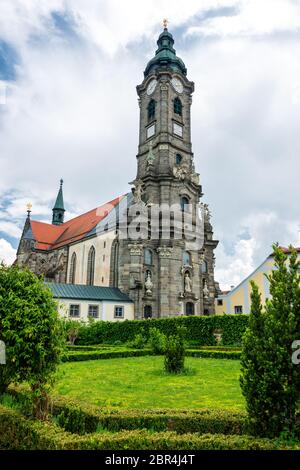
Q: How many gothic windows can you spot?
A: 3